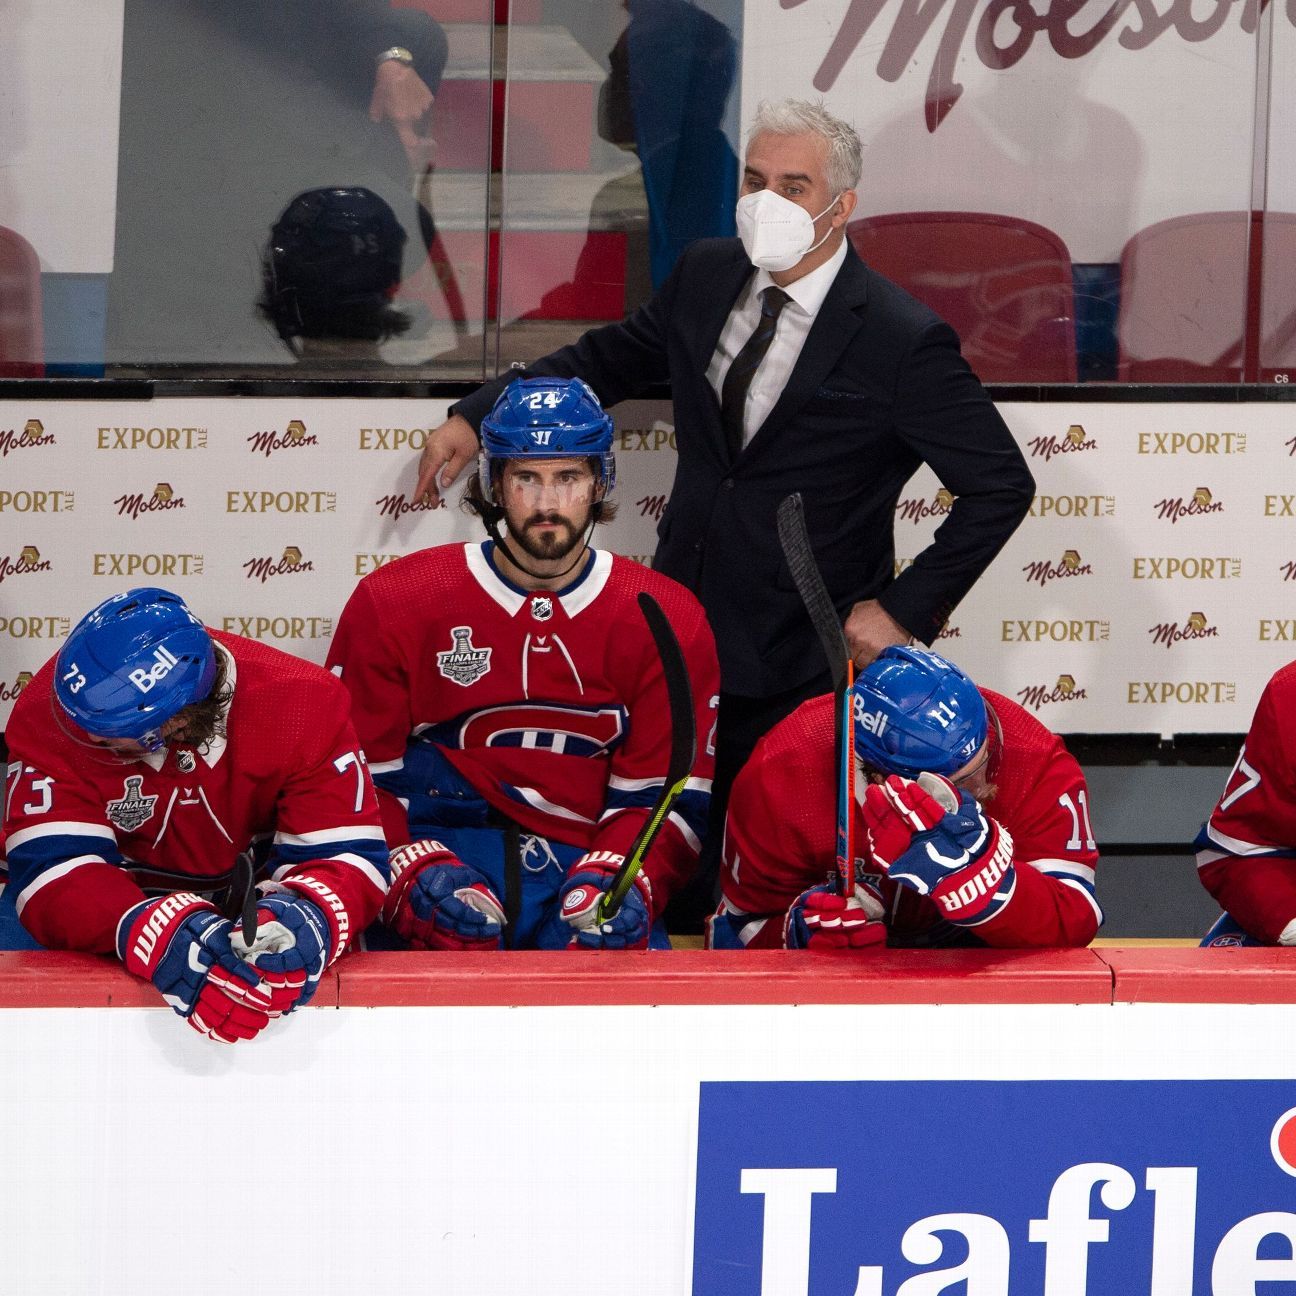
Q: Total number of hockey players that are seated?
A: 4